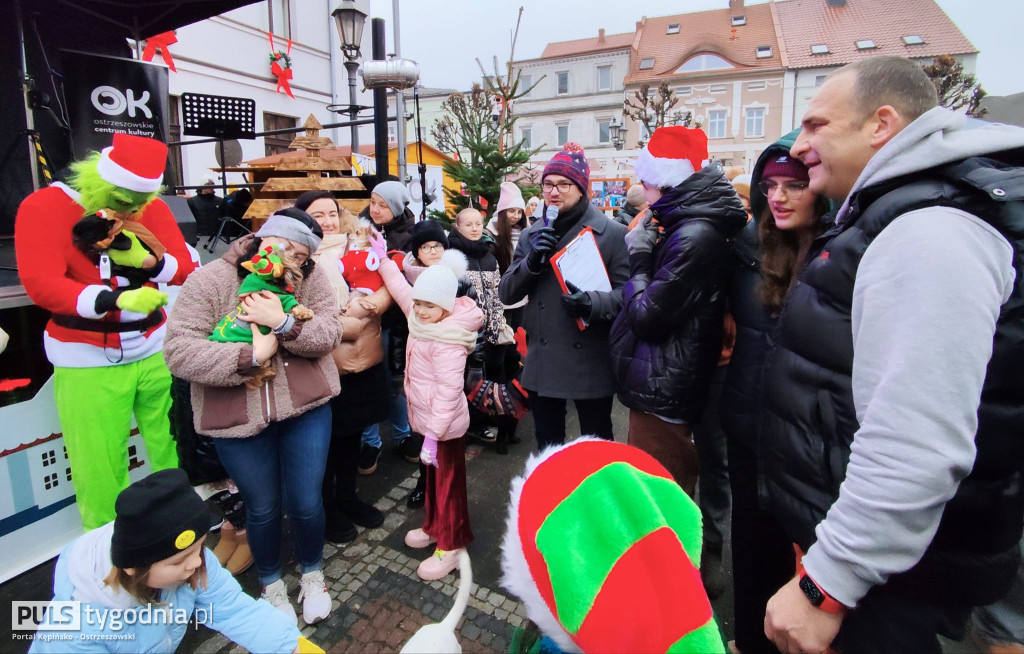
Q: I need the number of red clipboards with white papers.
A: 1